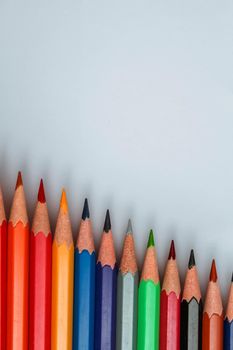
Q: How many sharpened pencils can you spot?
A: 12